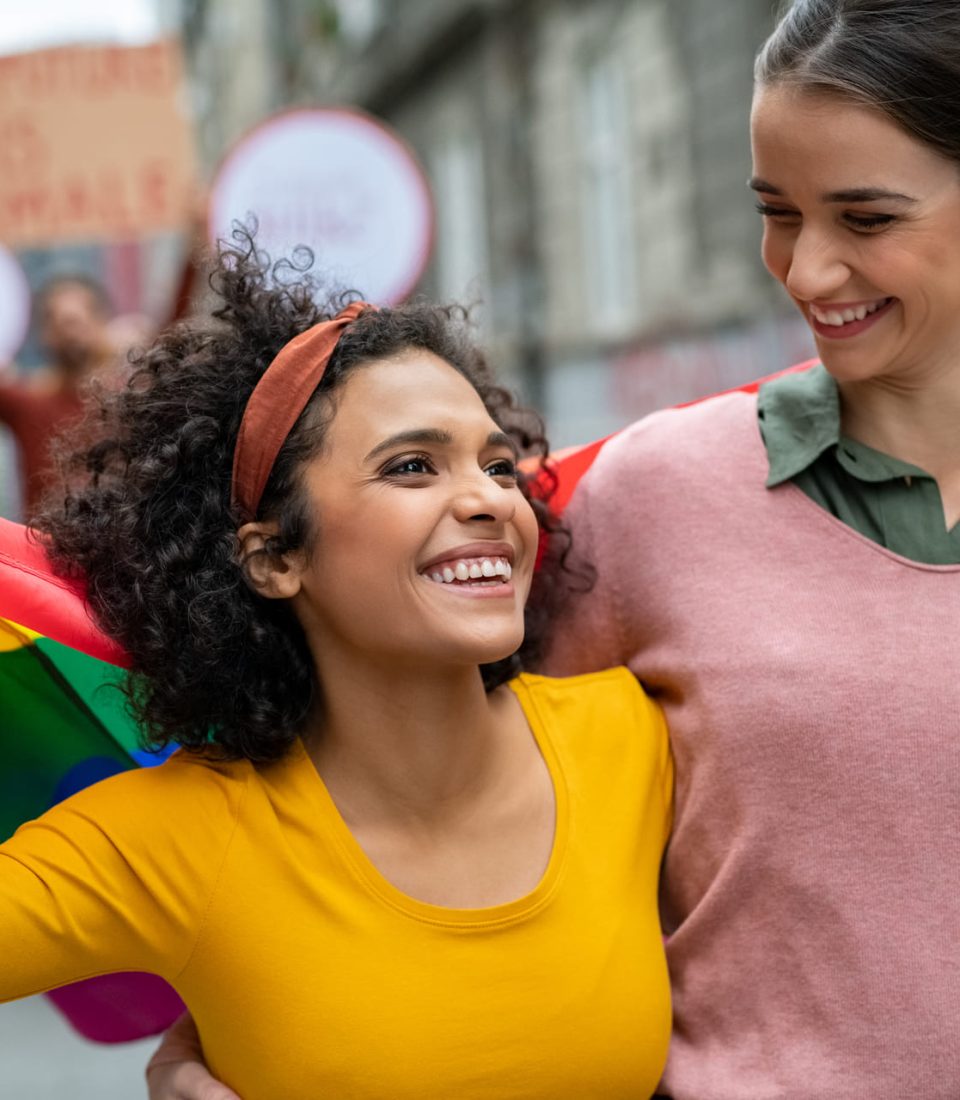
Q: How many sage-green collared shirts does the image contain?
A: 1